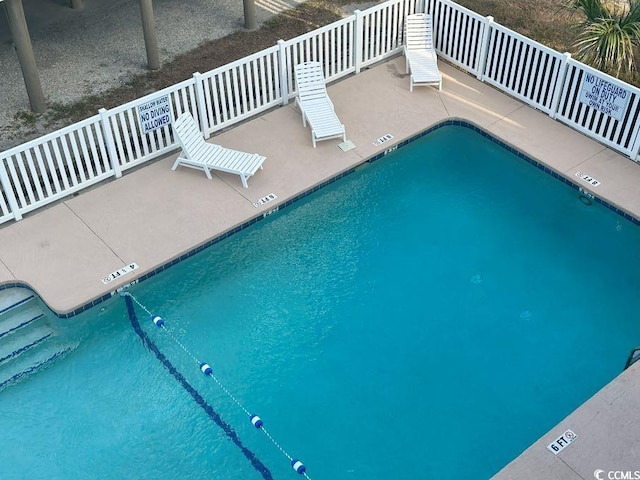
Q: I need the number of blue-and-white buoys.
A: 4